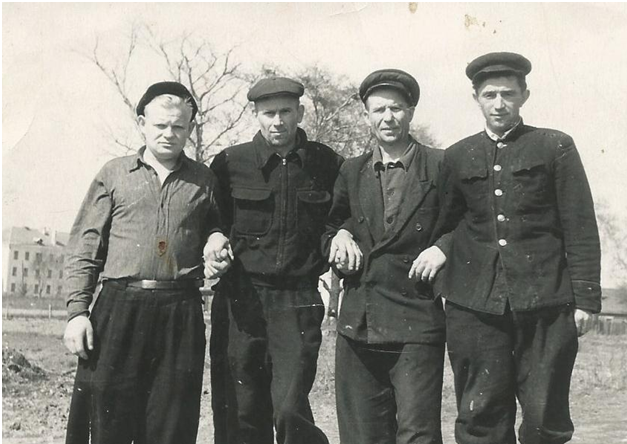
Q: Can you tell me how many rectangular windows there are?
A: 15